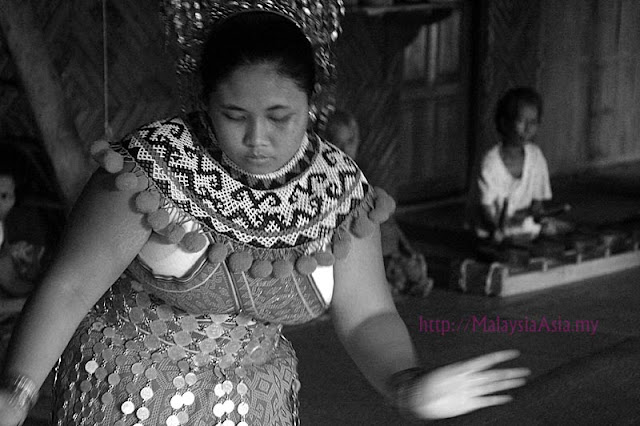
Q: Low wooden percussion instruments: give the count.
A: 1